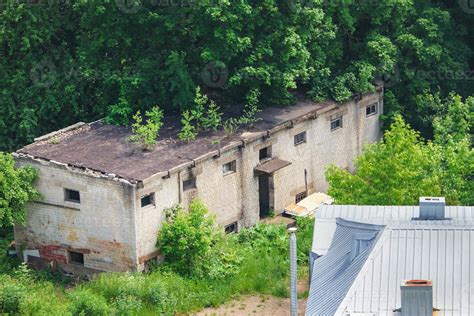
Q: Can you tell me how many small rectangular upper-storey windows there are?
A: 8